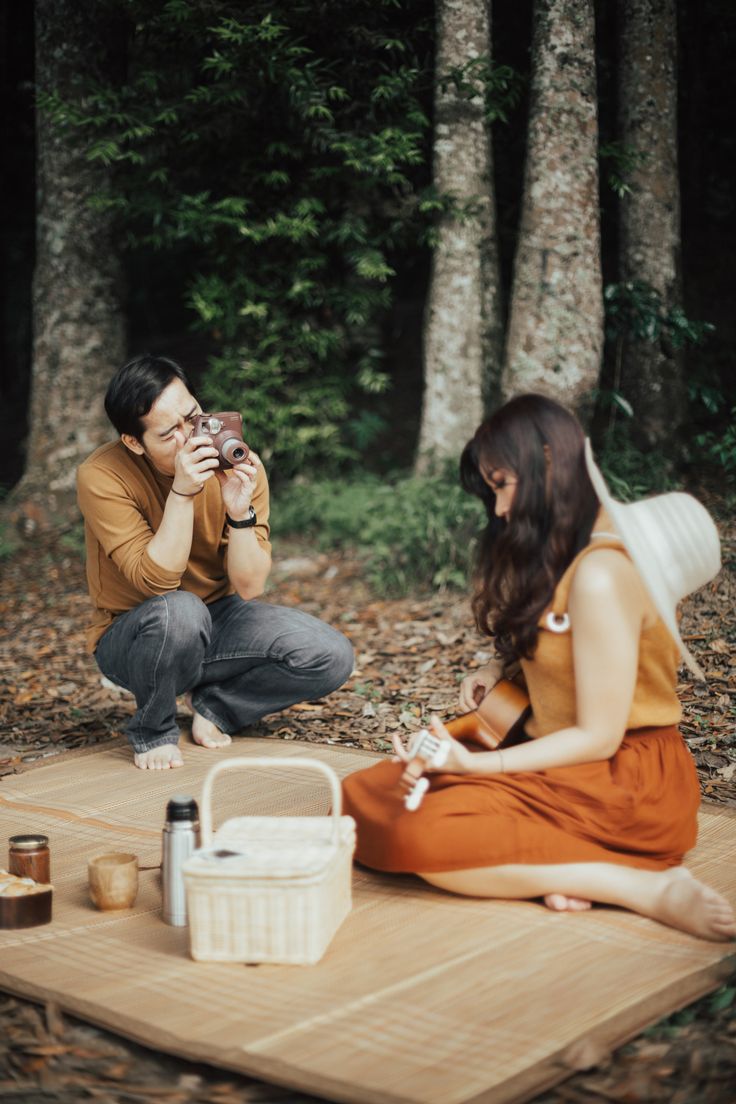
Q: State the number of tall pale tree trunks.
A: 4